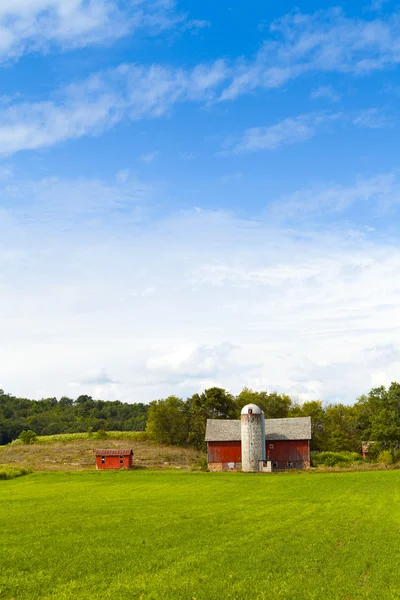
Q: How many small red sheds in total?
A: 1